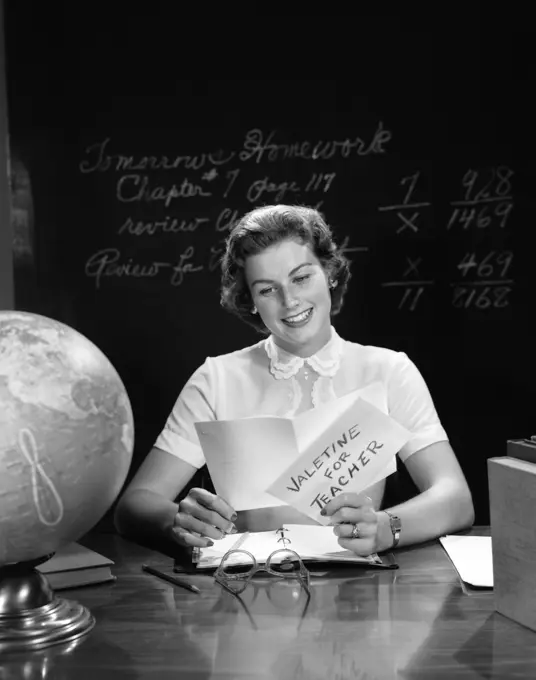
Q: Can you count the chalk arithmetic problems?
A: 4